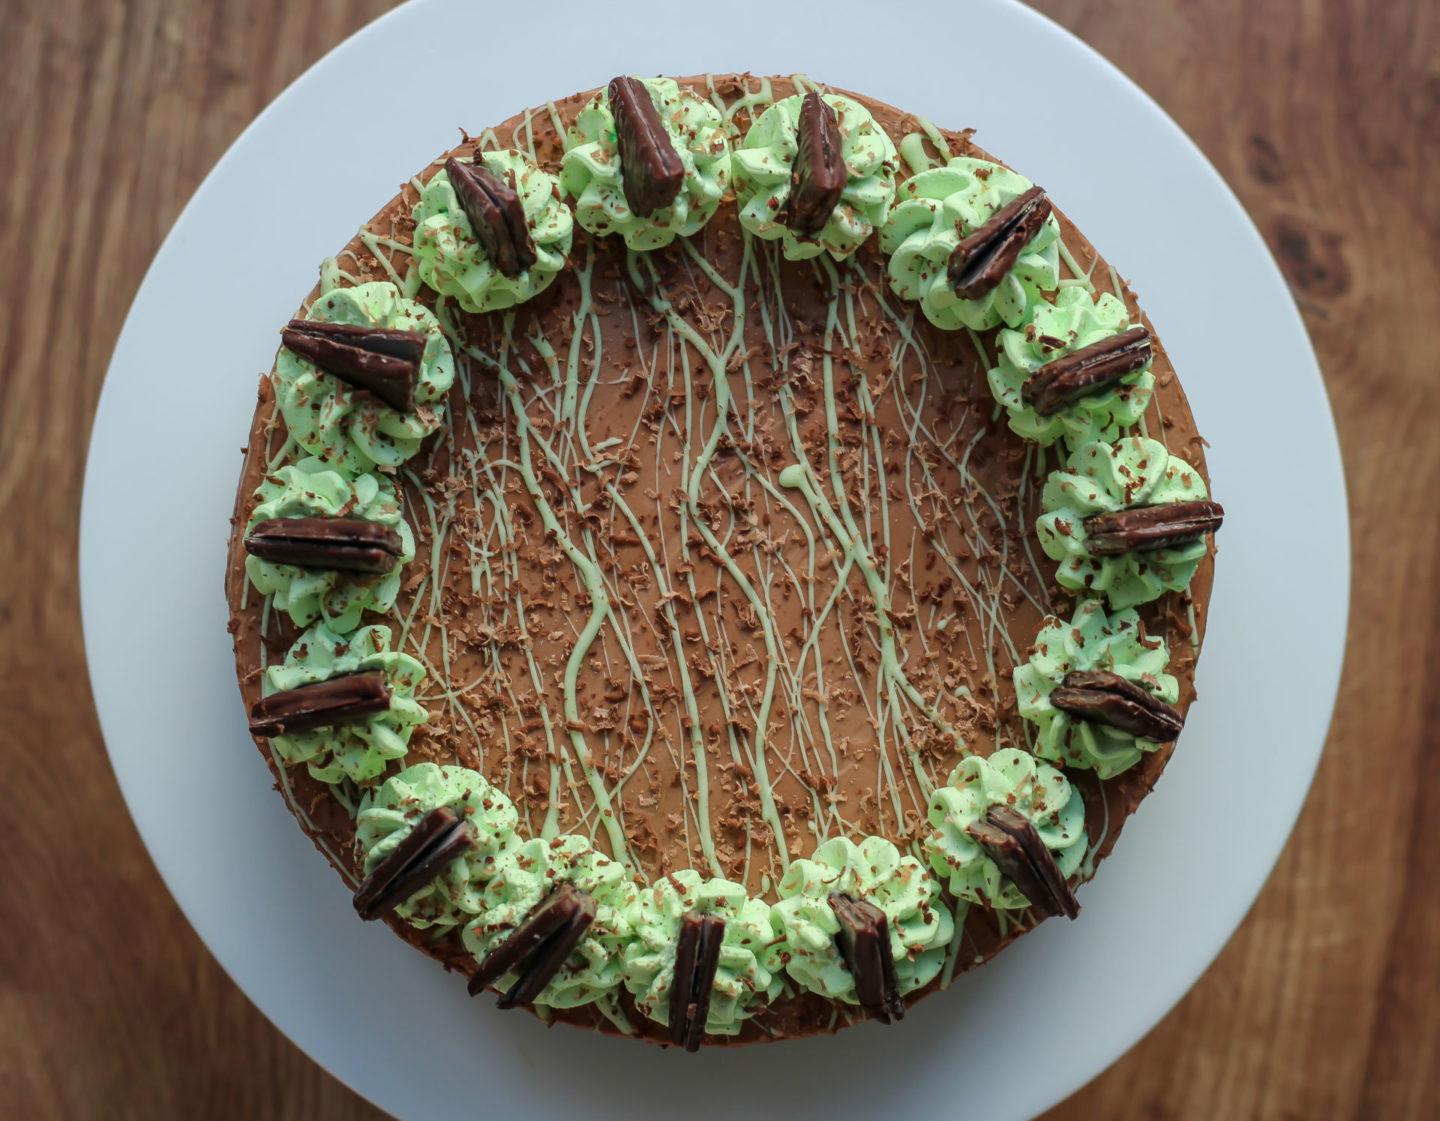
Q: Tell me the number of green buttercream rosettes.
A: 15